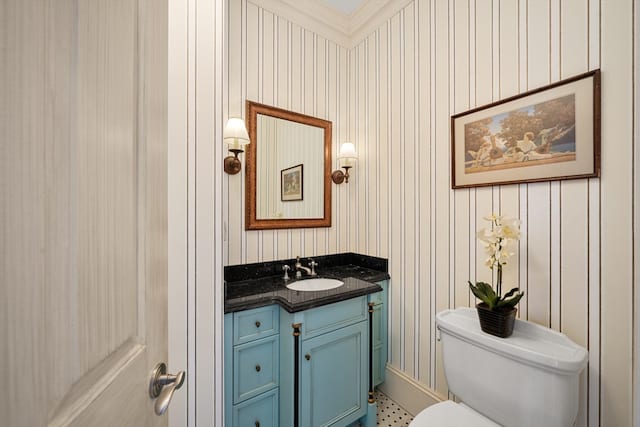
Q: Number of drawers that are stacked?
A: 3